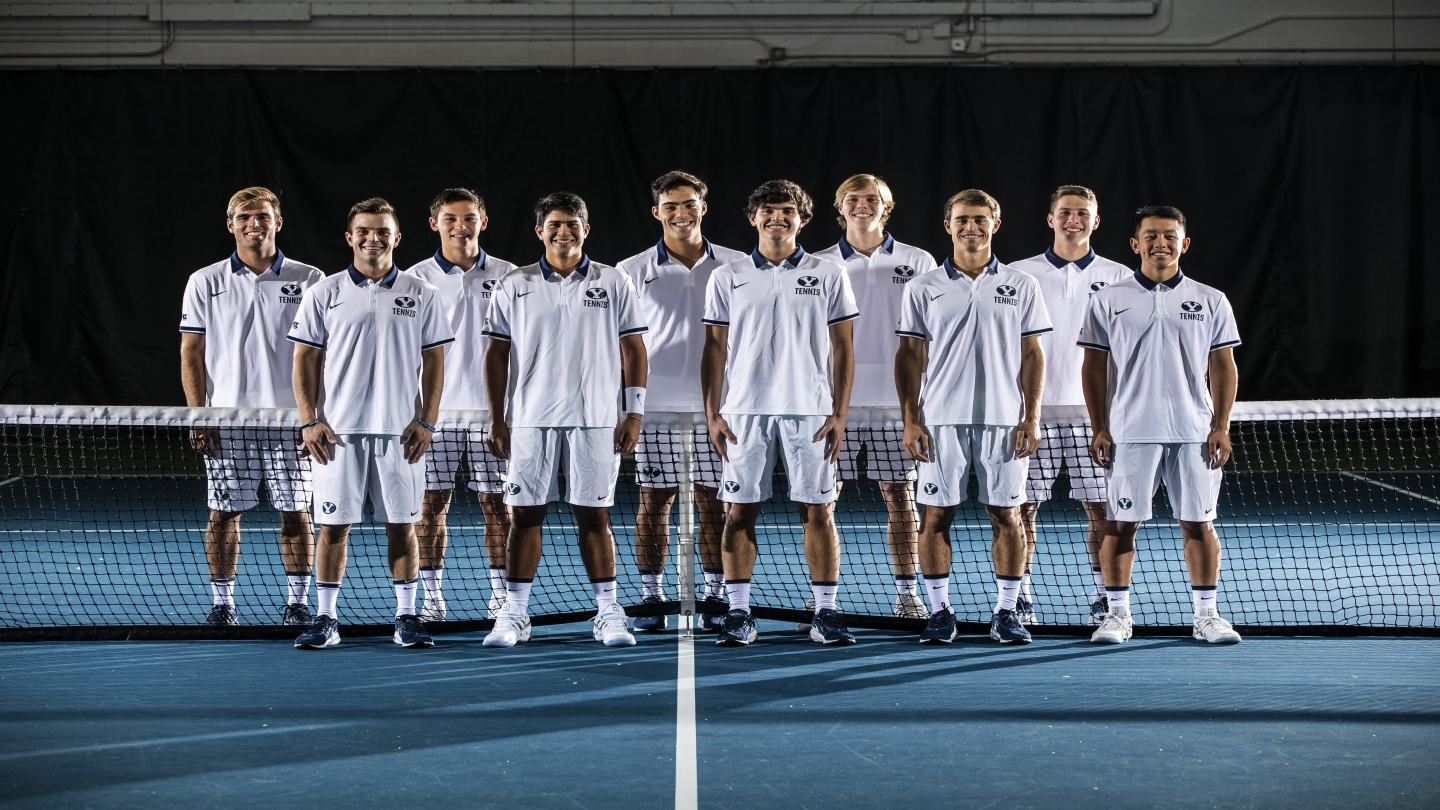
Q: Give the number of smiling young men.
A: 10